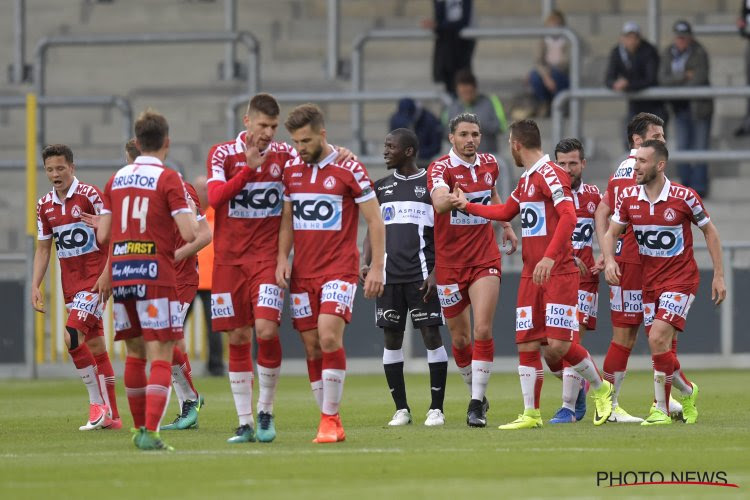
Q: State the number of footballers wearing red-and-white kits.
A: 10